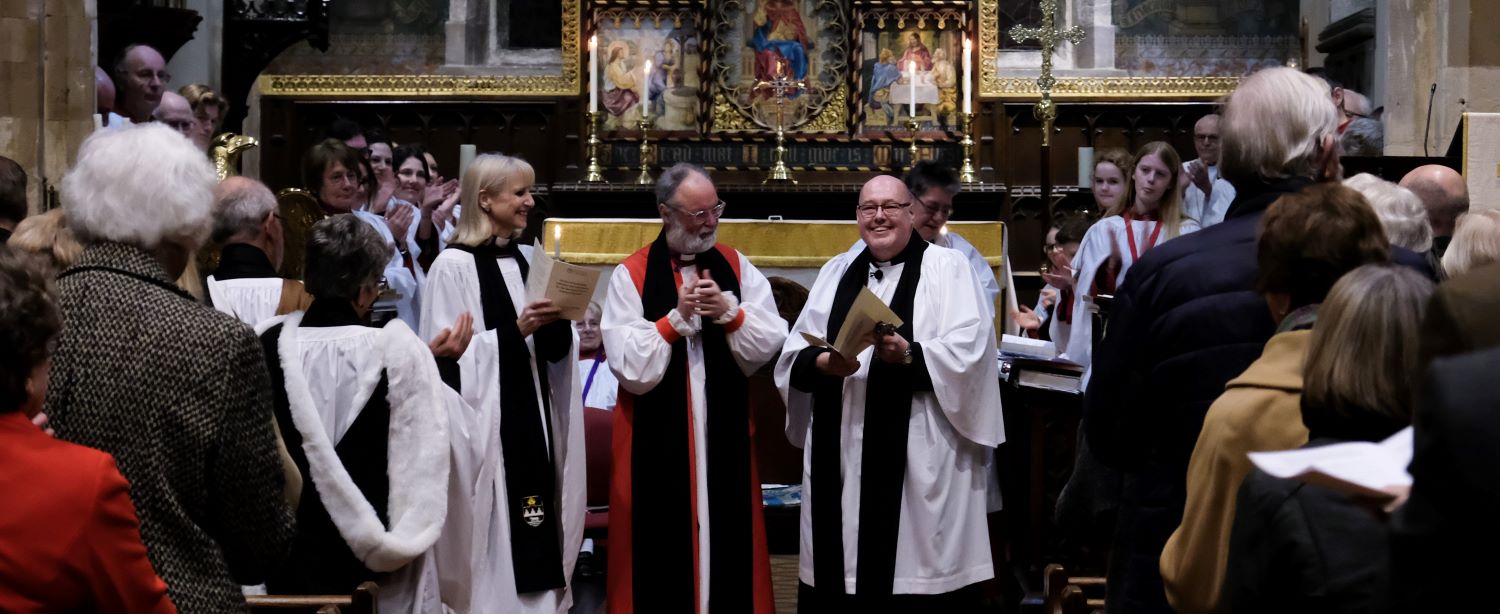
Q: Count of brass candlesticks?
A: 4